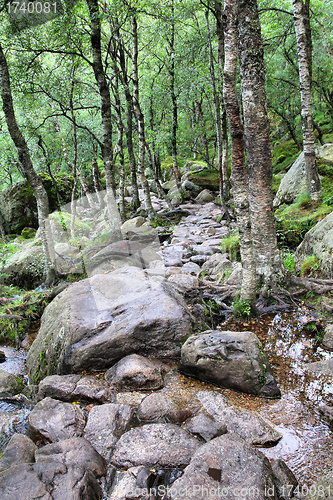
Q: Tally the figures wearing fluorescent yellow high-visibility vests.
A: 0